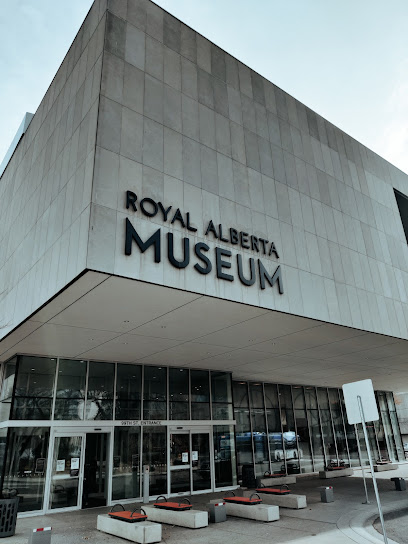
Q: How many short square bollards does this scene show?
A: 4